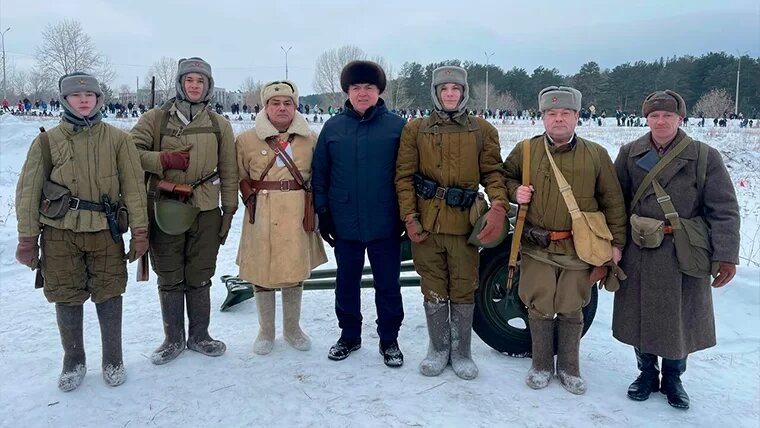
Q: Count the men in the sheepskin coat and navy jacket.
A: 2